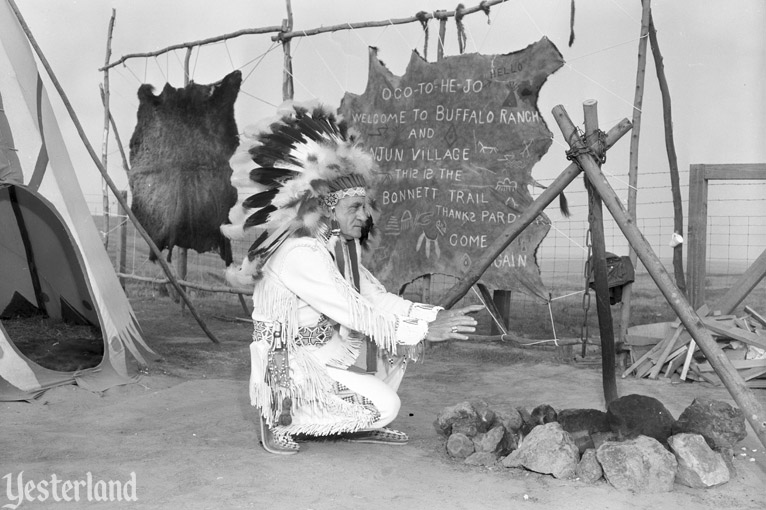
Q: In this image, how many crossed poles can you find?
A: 3